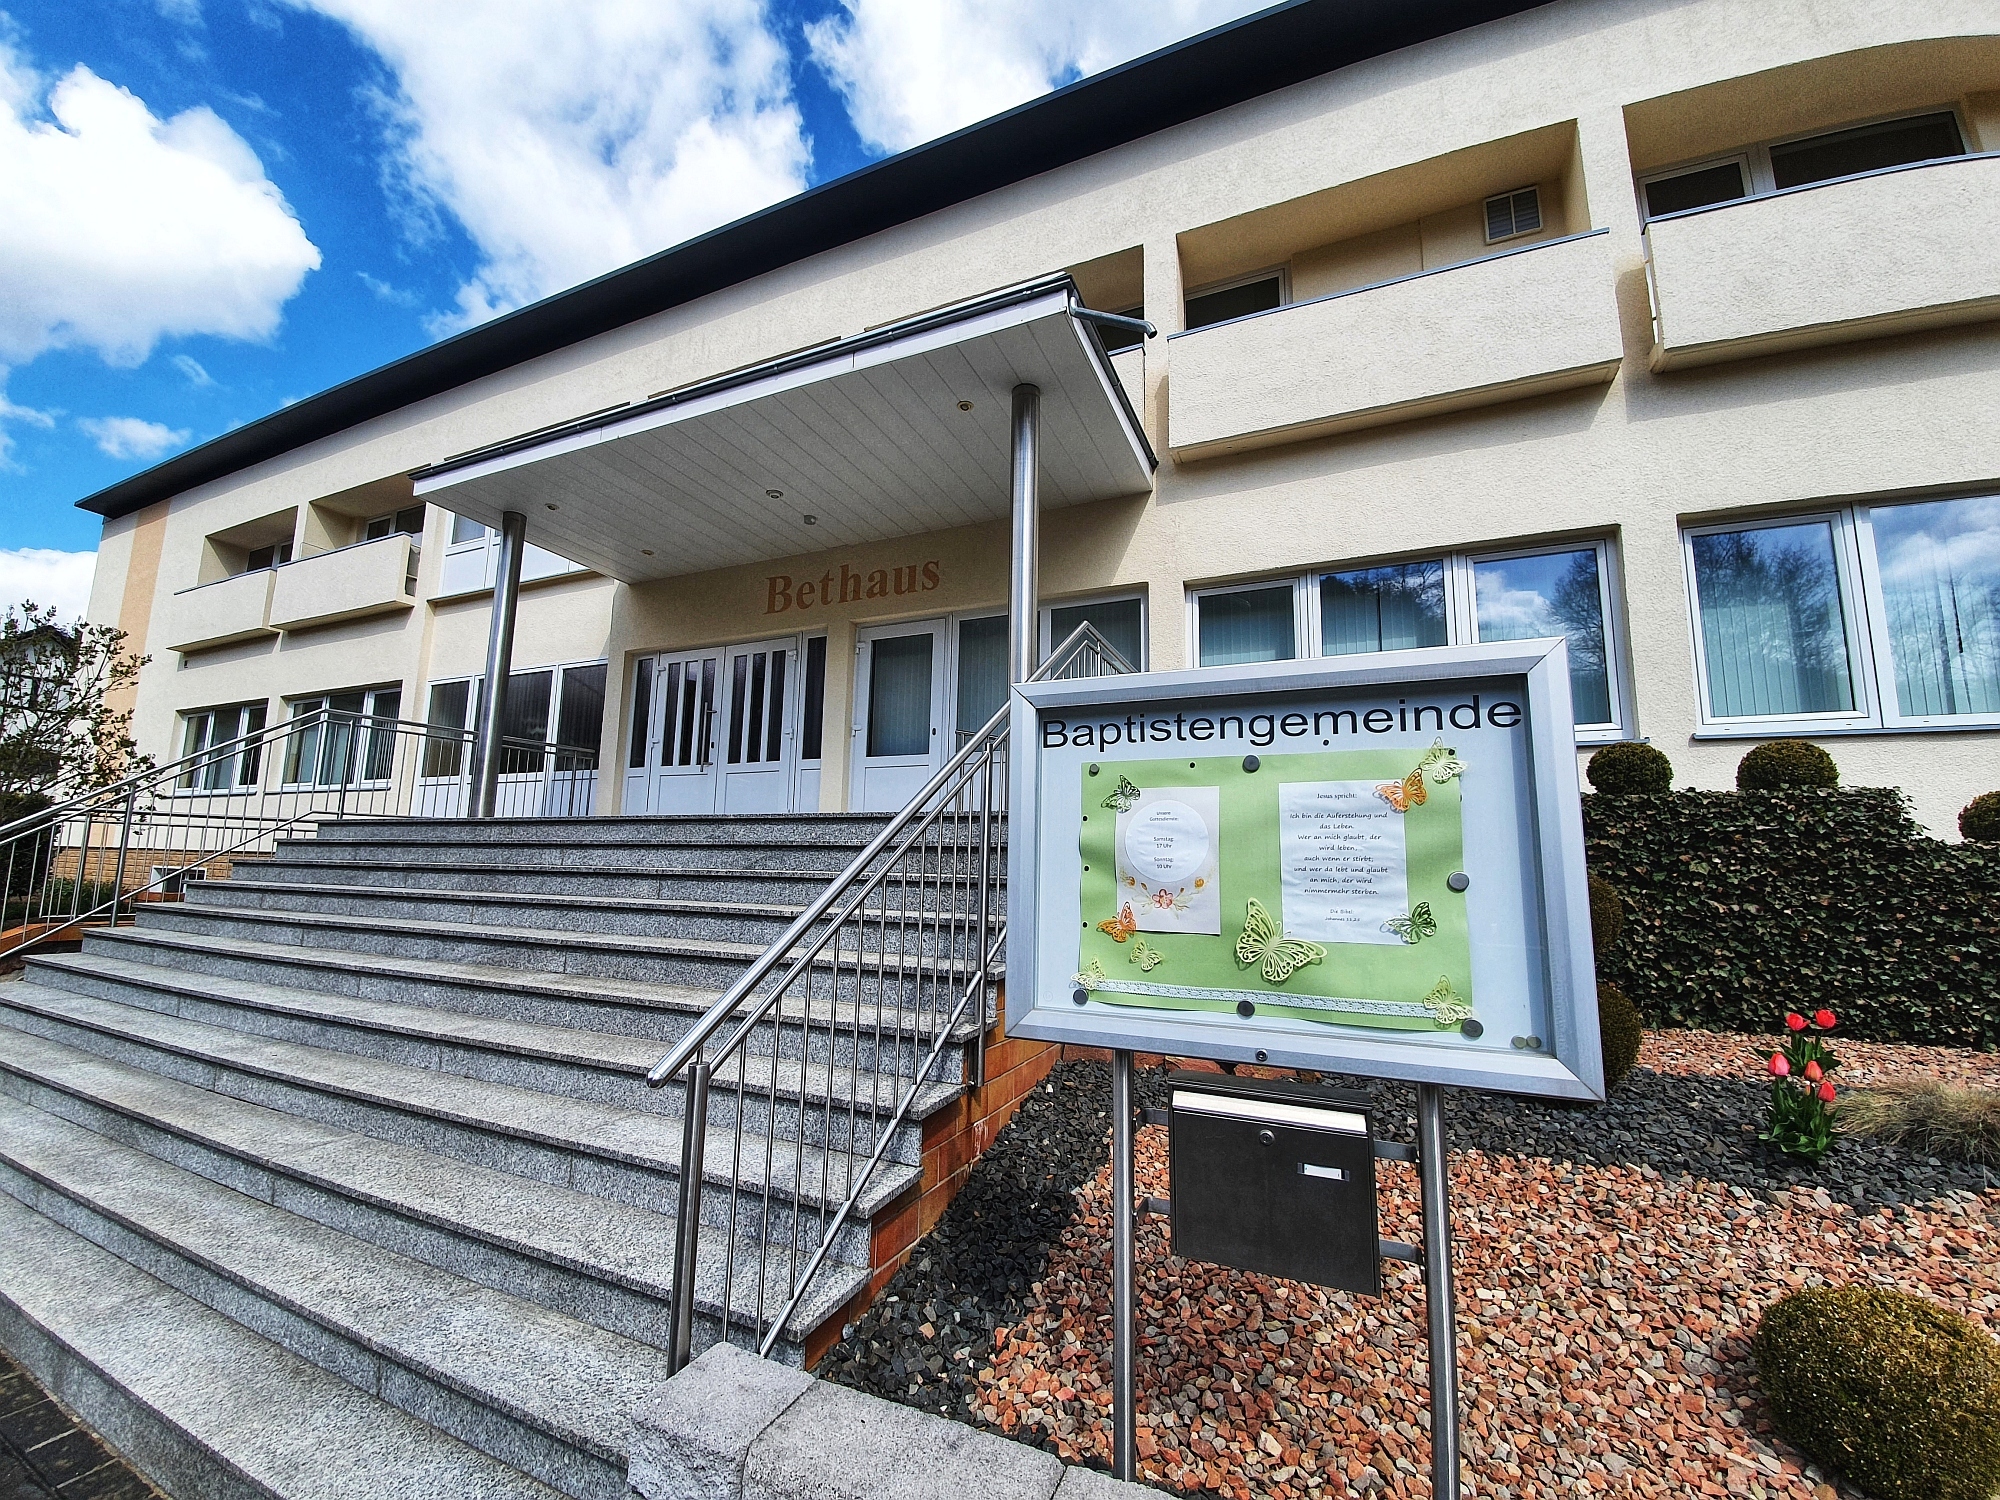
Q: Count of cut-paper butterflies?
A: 9